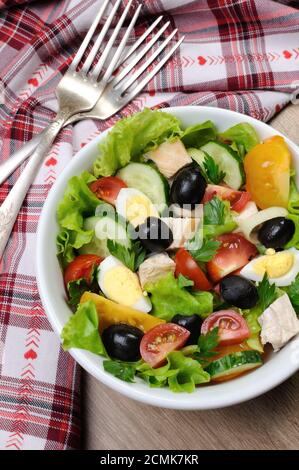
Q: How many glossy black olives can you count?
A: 6